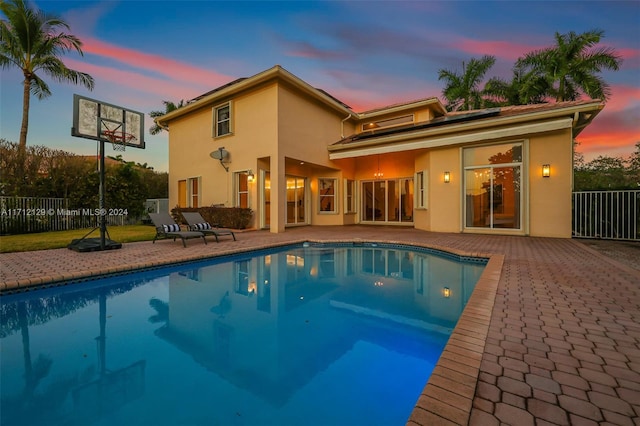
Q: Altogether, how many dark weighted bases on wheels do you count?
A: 1